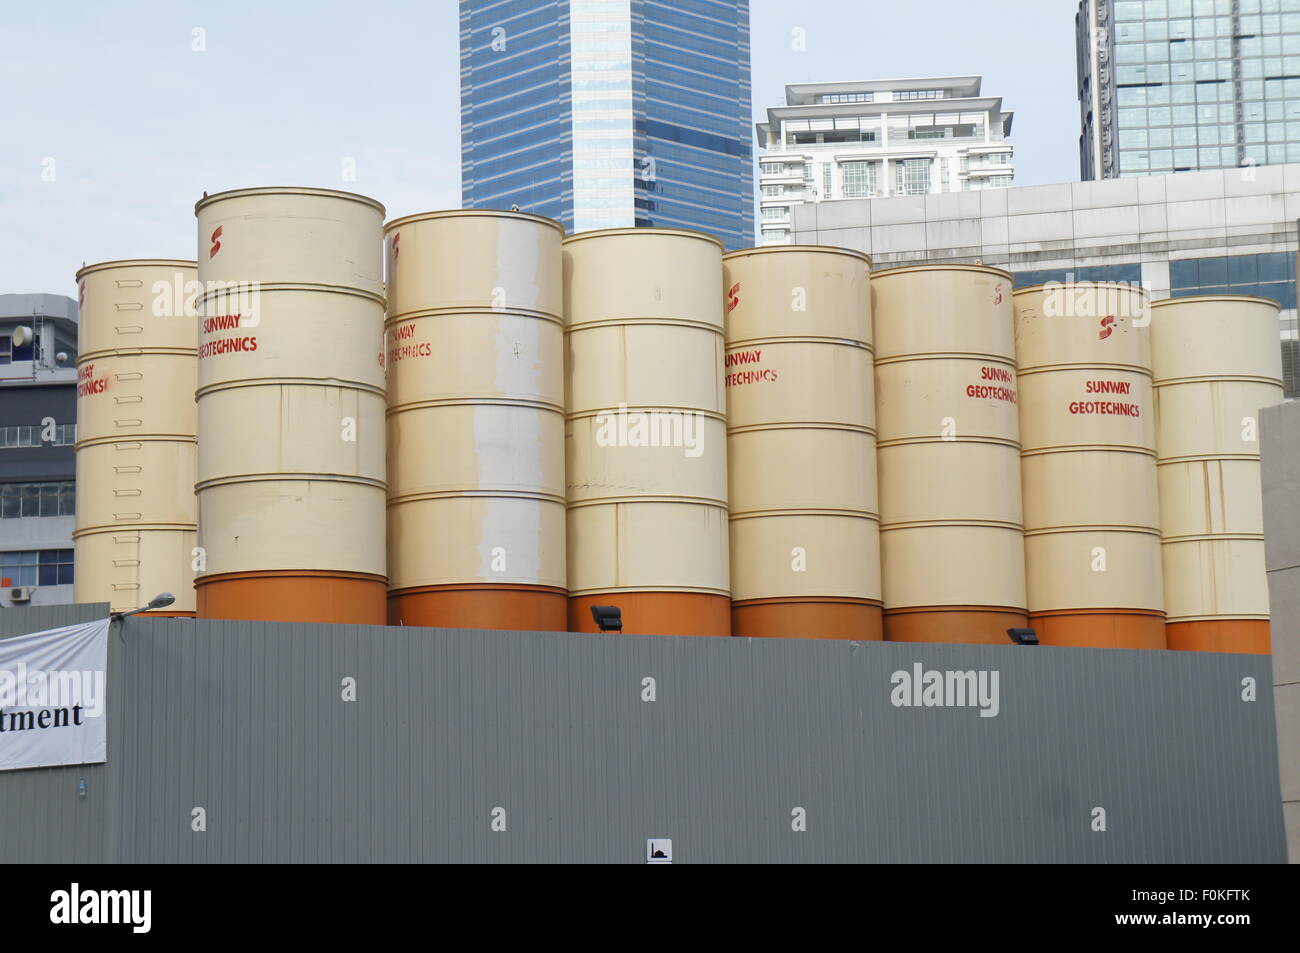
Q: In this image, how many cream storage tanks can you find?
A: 8